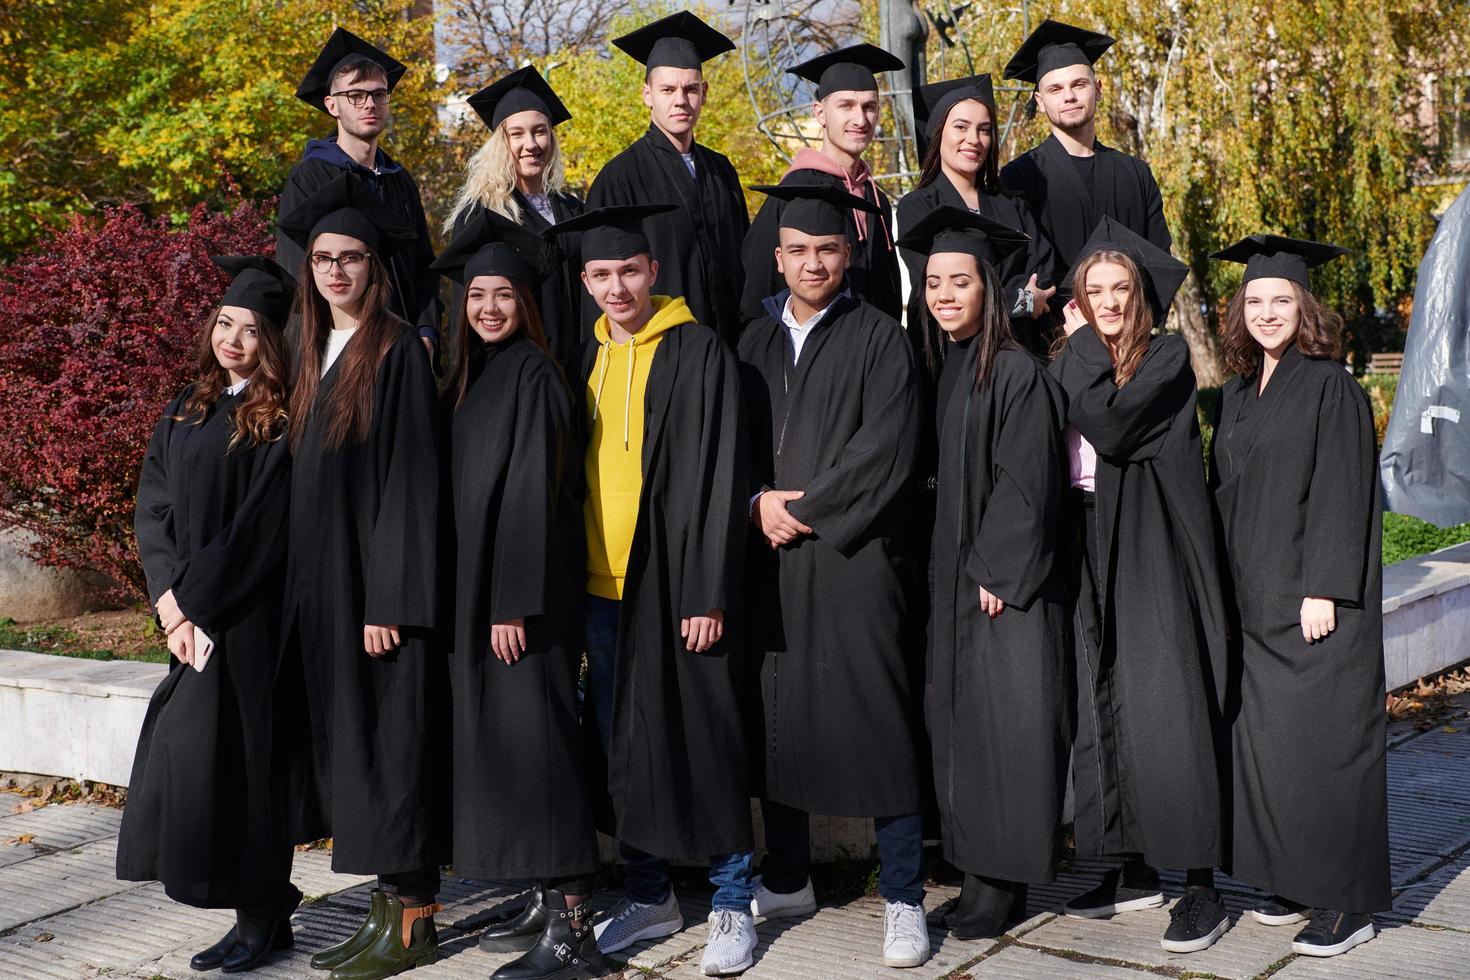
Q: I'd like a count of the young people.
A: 14